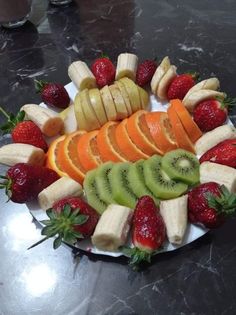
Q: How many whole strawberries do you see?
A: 11